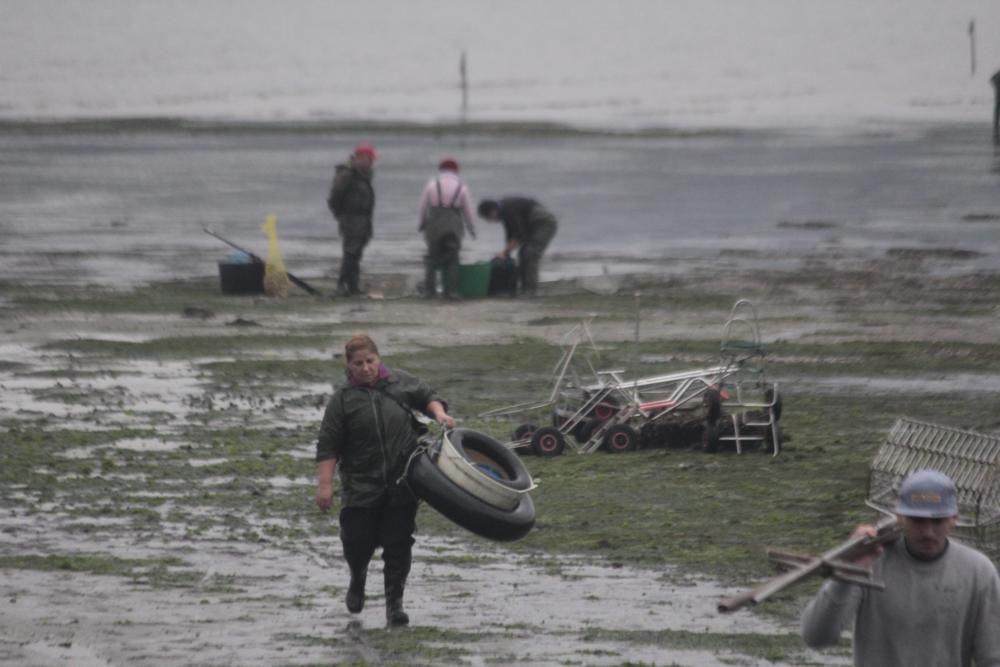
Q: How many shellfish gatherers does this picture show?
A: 5